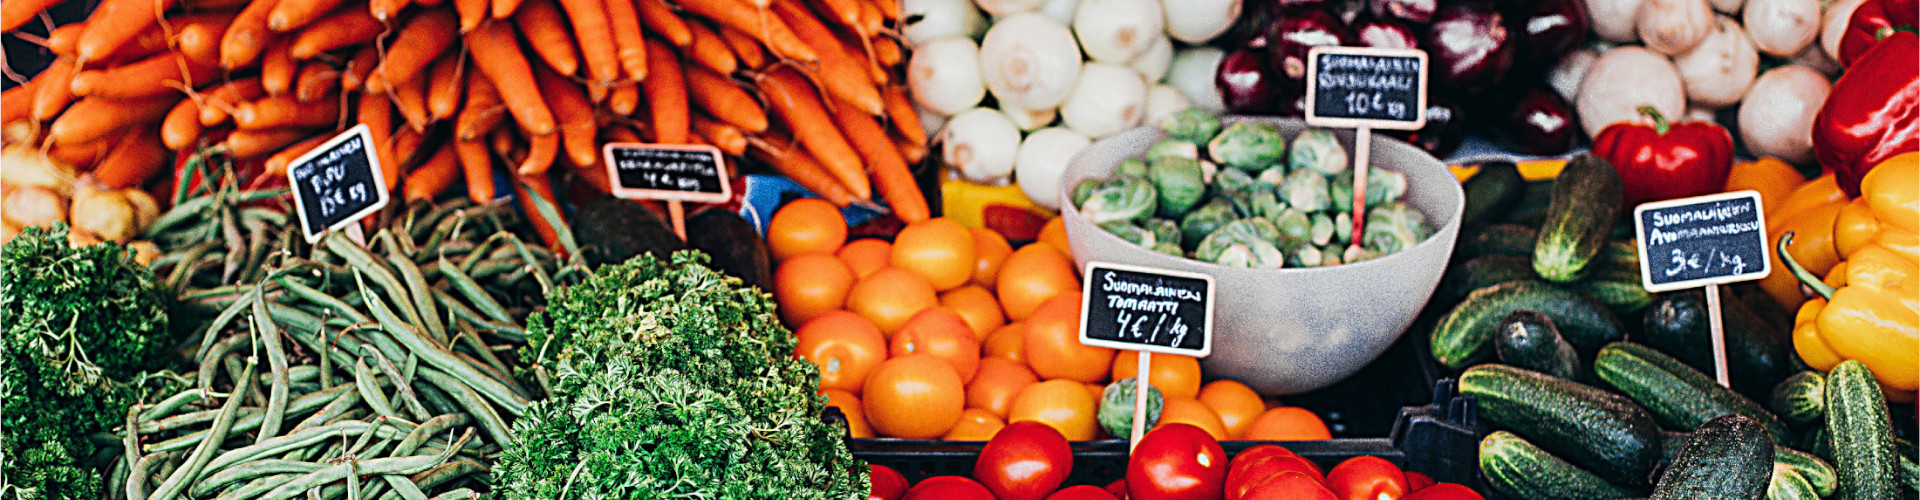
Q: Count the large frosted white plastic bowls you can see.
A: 1